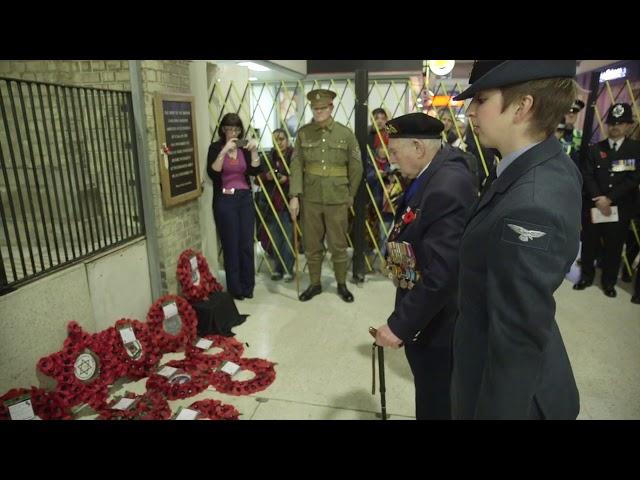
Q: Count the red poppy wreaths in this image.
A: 10